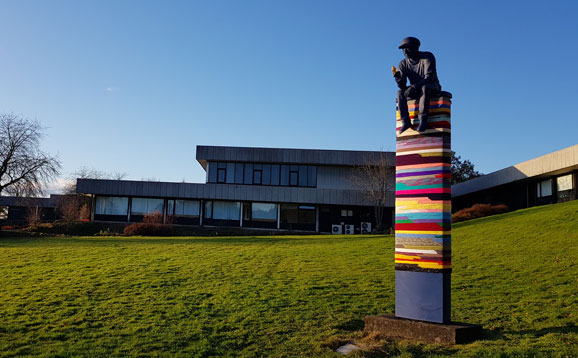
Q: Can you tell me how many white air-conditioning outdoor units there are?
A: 3